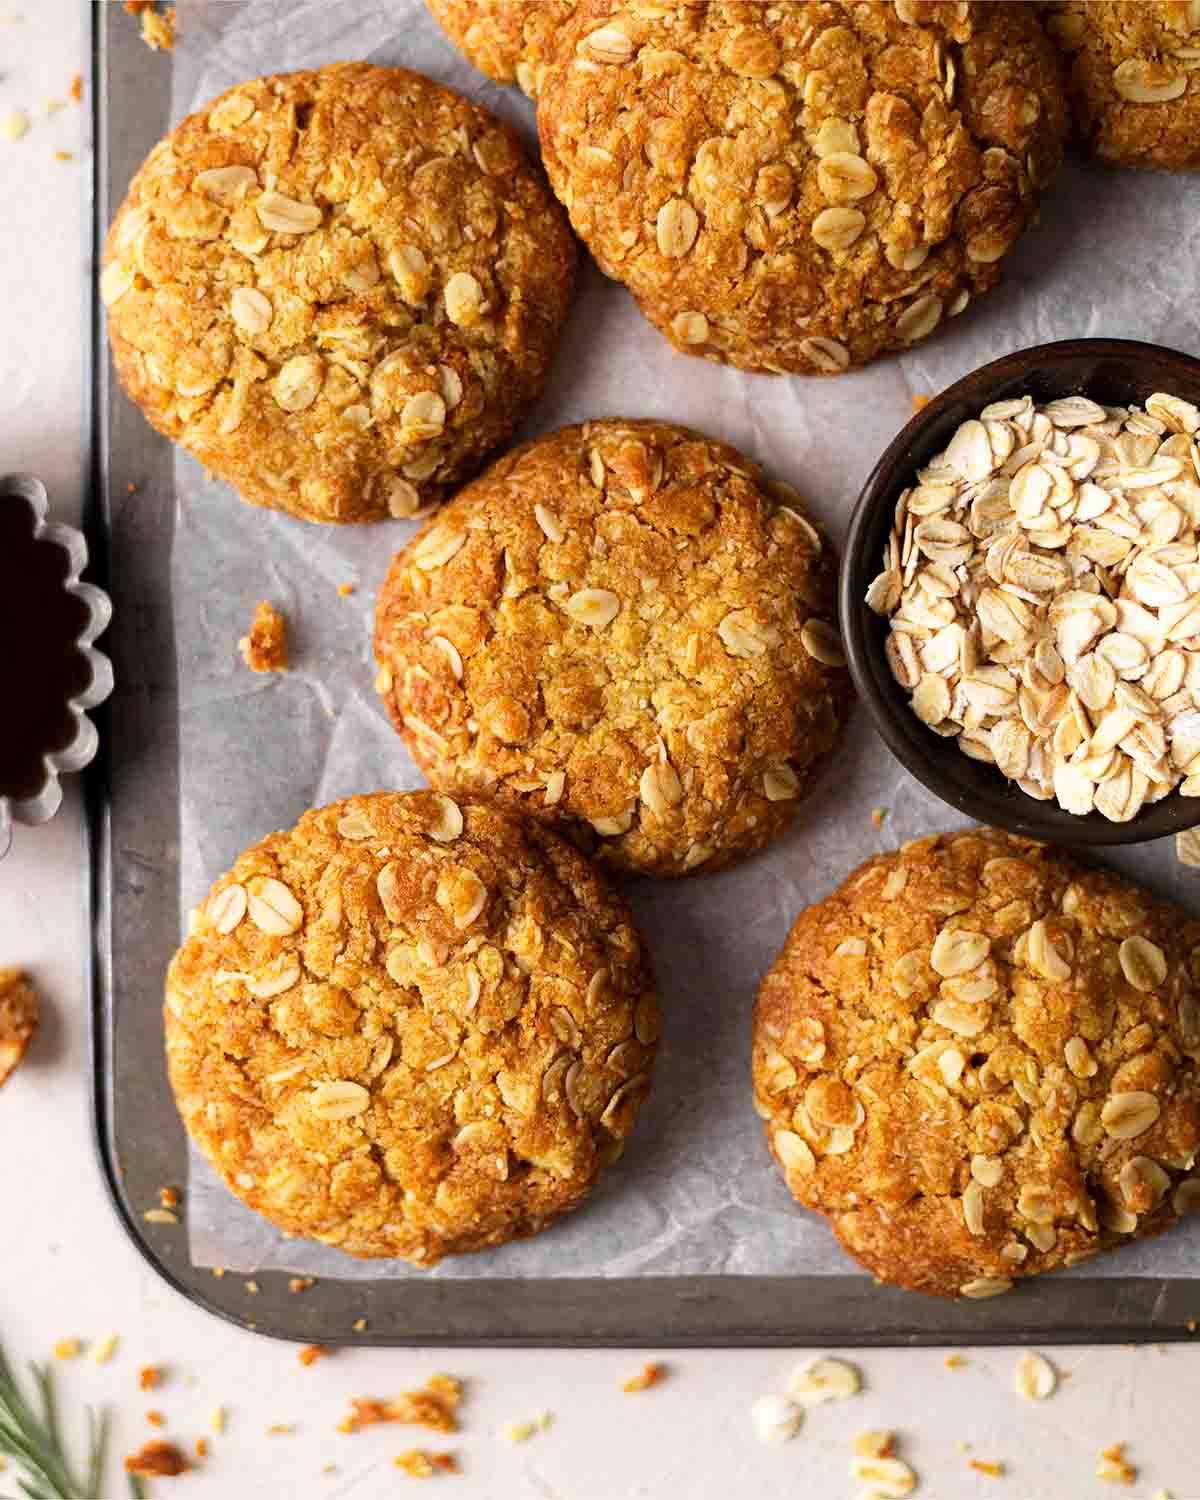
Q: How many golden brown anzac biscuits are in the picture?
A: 7